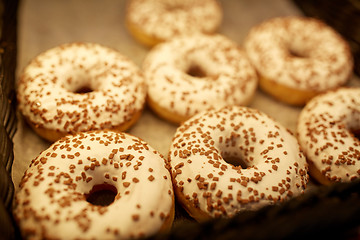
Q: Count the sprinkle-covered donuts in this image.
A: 7